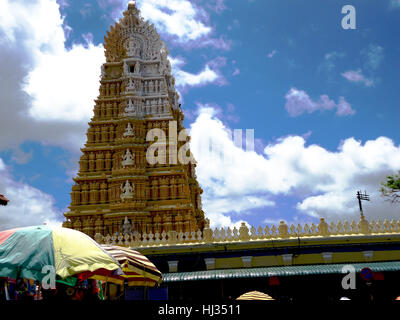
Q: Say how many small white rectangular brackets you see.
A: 6